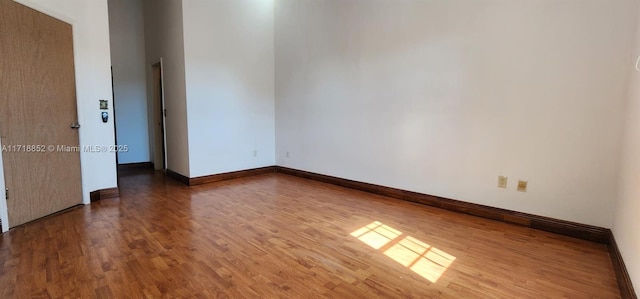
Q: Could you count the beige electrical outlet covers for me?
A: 2